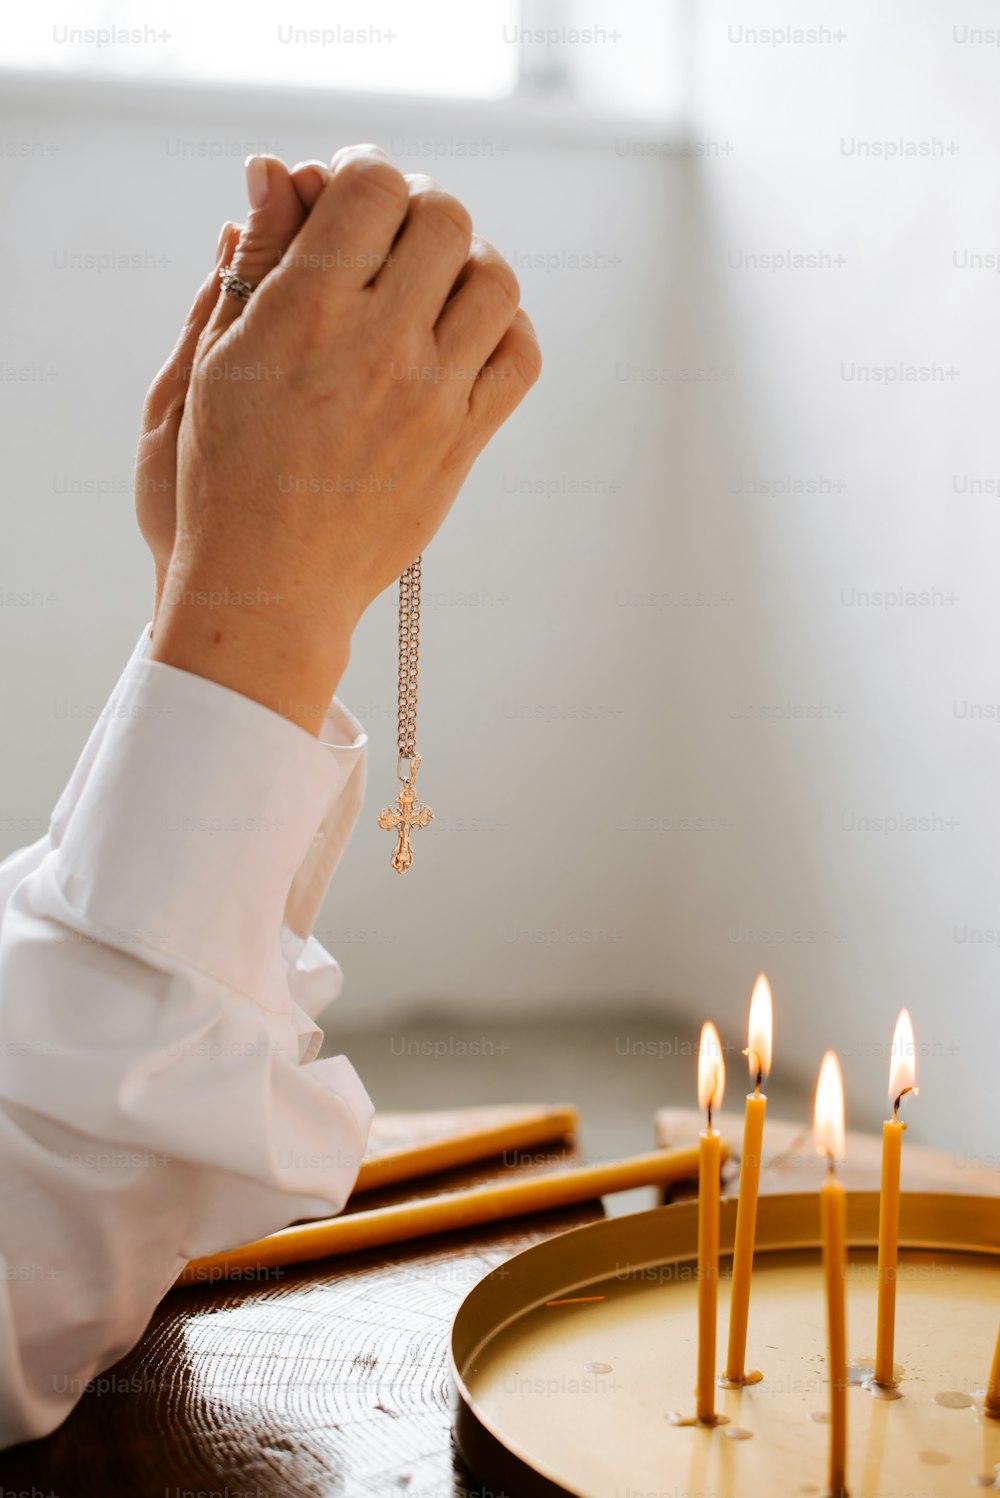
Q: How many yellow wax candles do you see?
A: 7